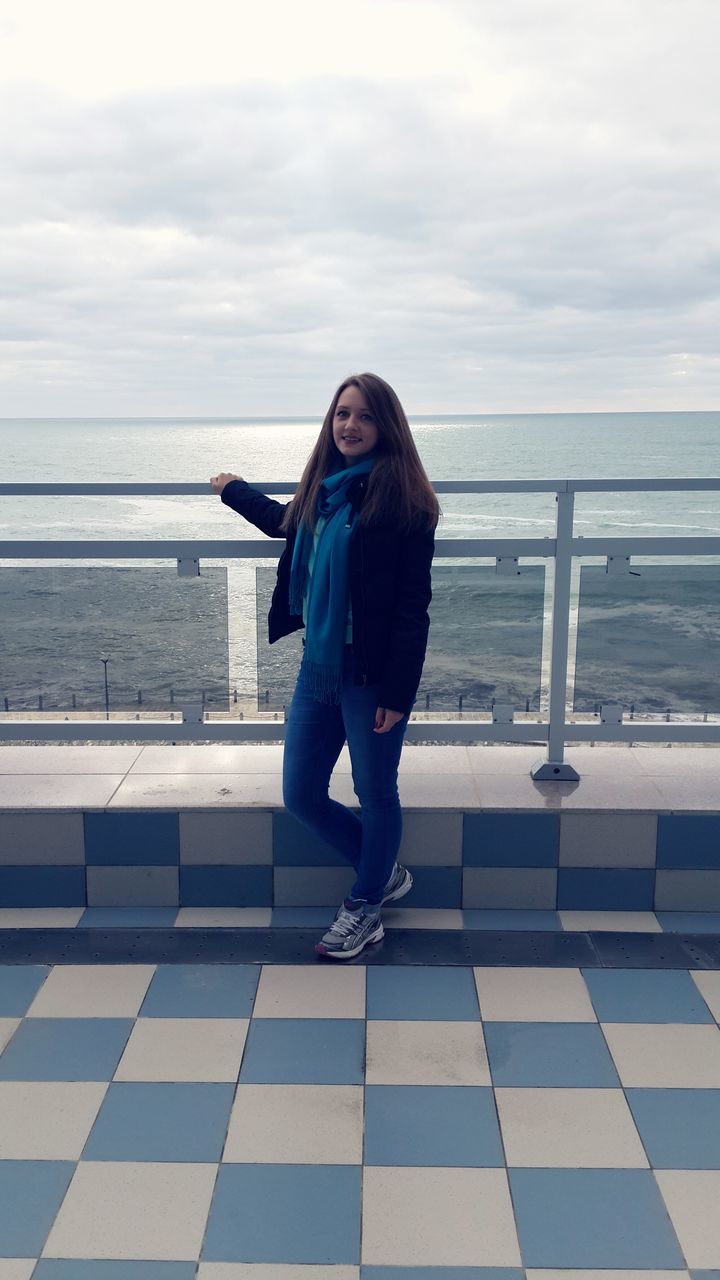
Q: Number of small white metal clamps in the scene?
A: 6